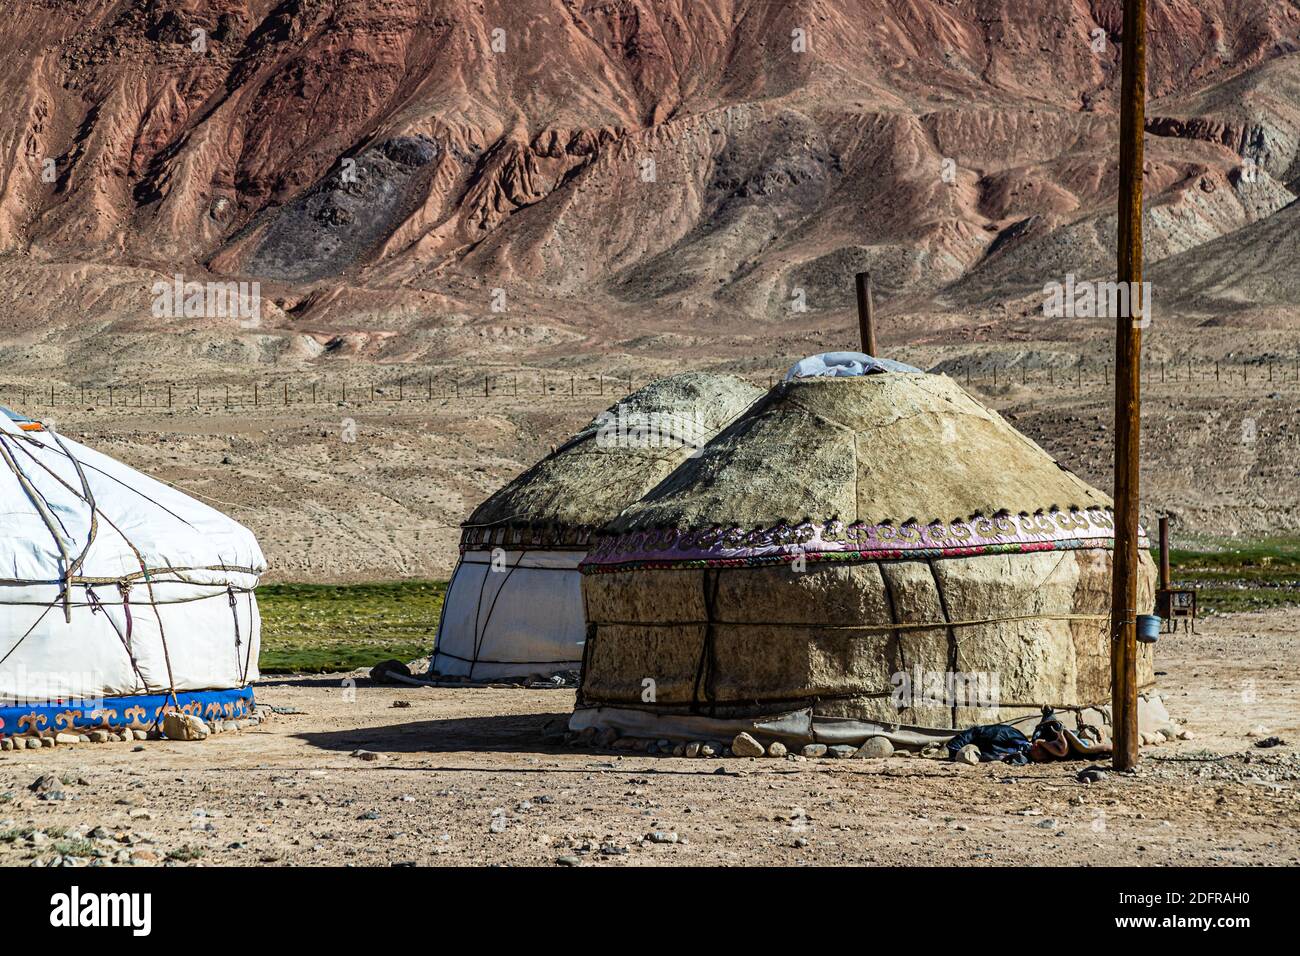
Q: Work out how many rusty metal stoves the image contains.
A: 1